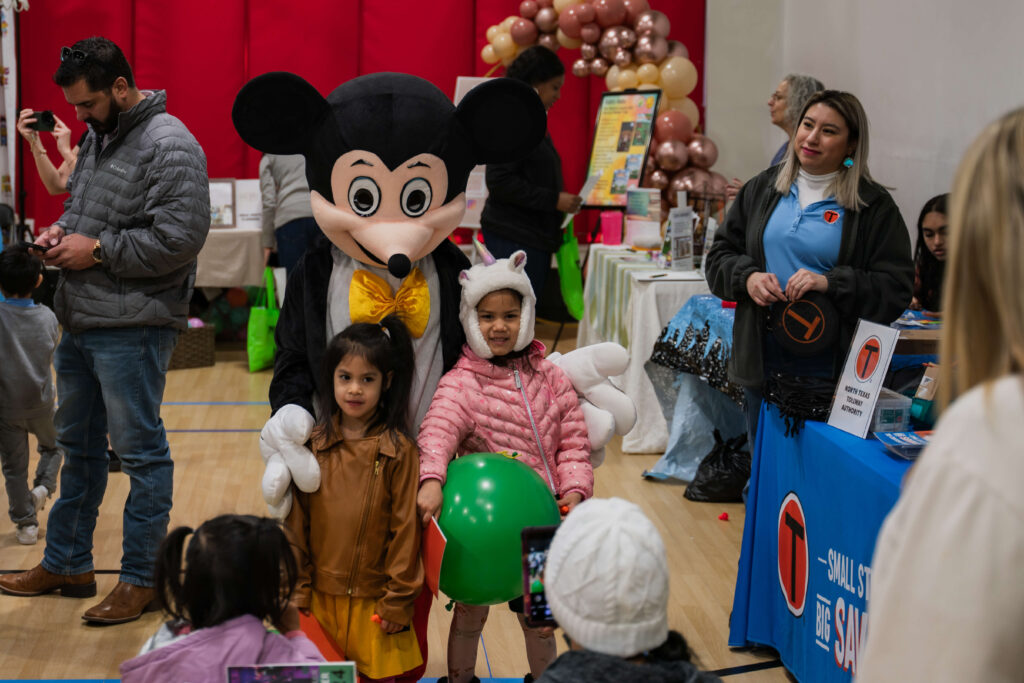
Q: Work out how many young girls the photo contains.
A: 3